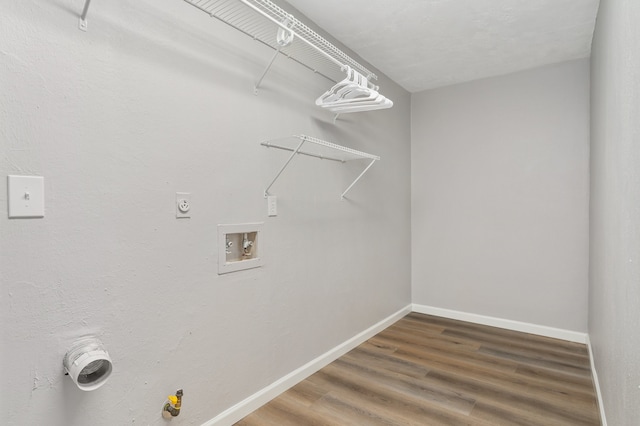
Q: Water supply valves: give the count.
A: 2